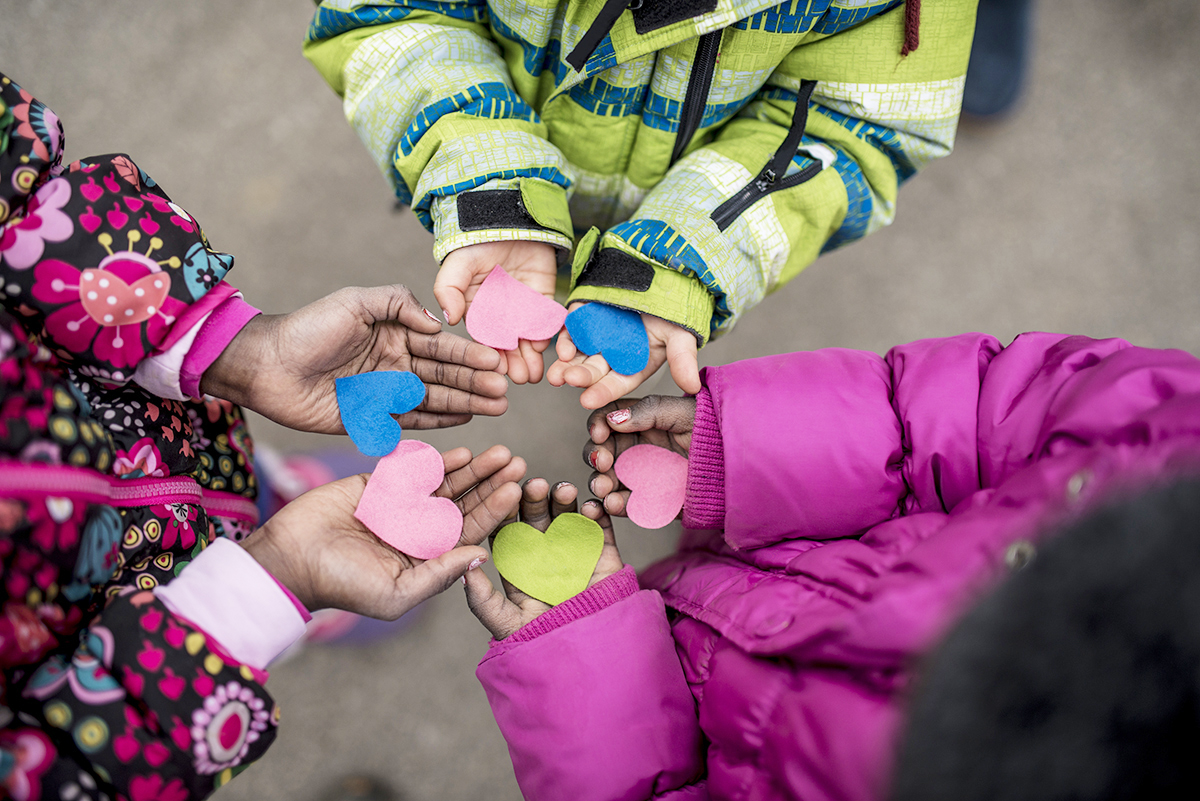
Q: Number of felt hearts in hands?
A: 6